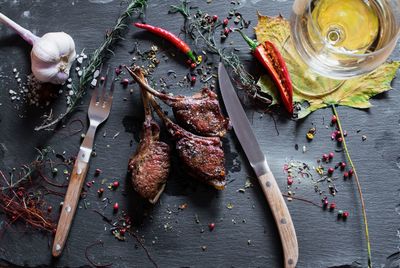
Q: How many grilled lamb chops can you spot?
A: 3